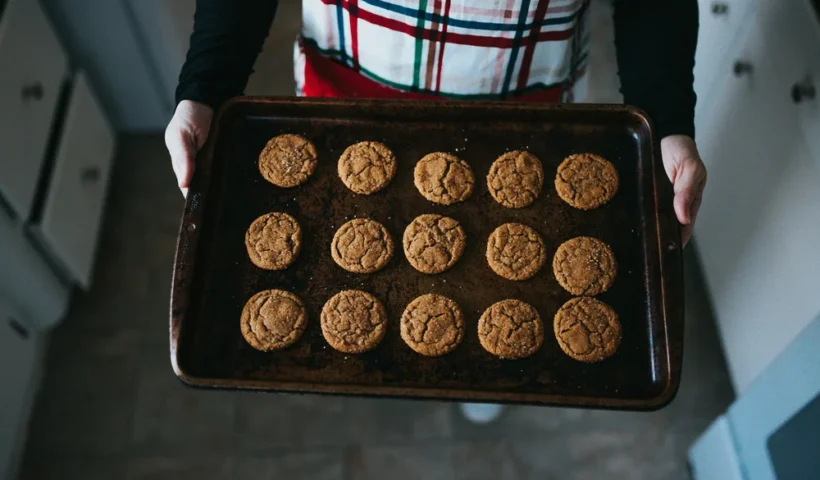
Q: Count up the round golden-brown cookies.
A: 15